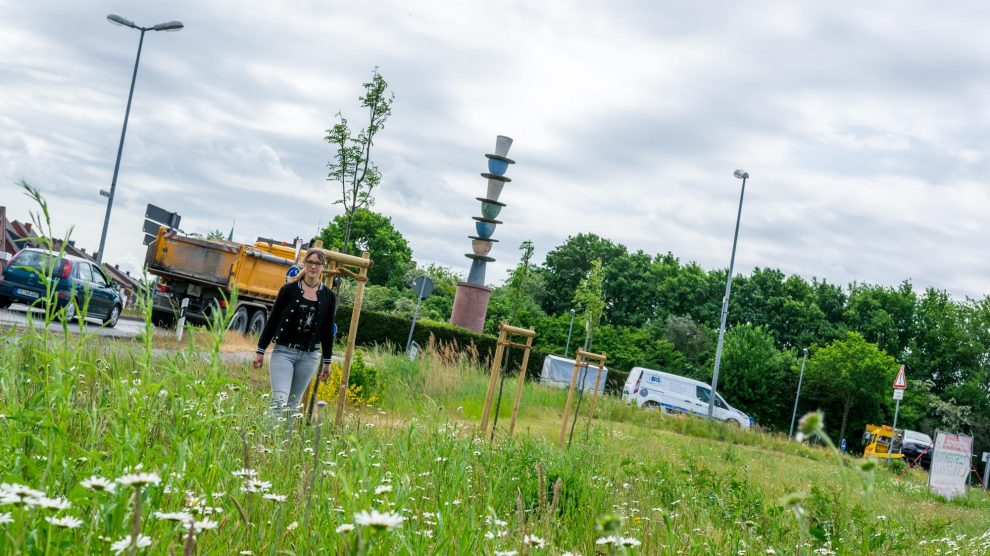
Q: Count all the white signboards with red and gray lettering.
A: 1